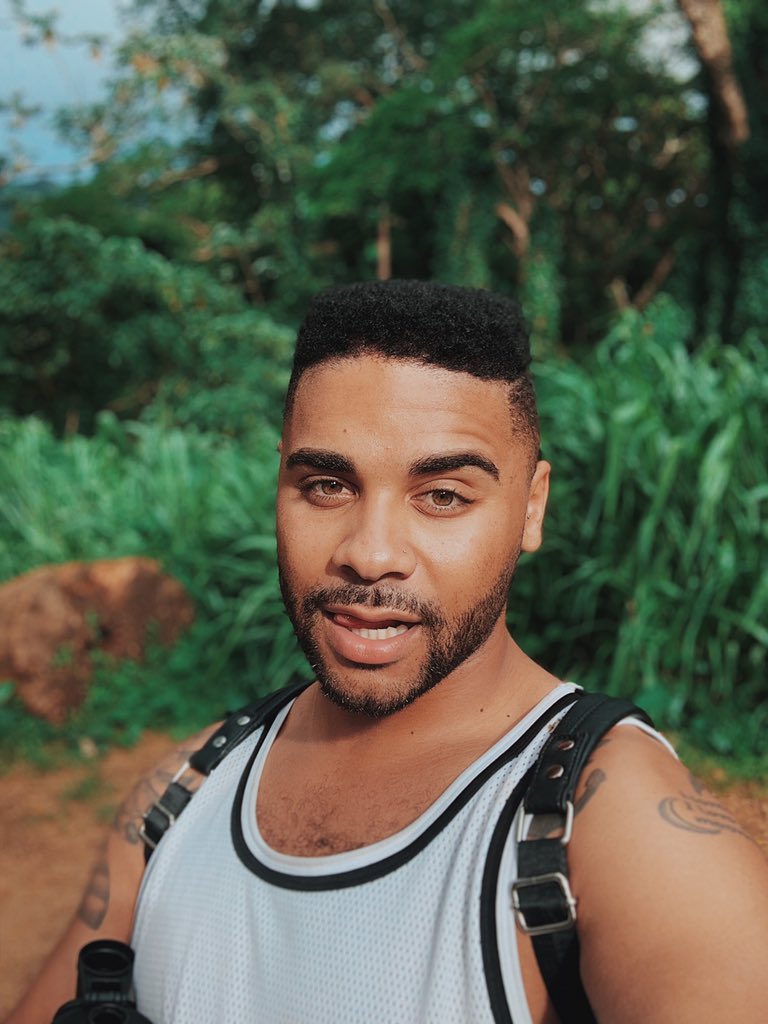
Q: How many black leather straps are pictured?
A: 2